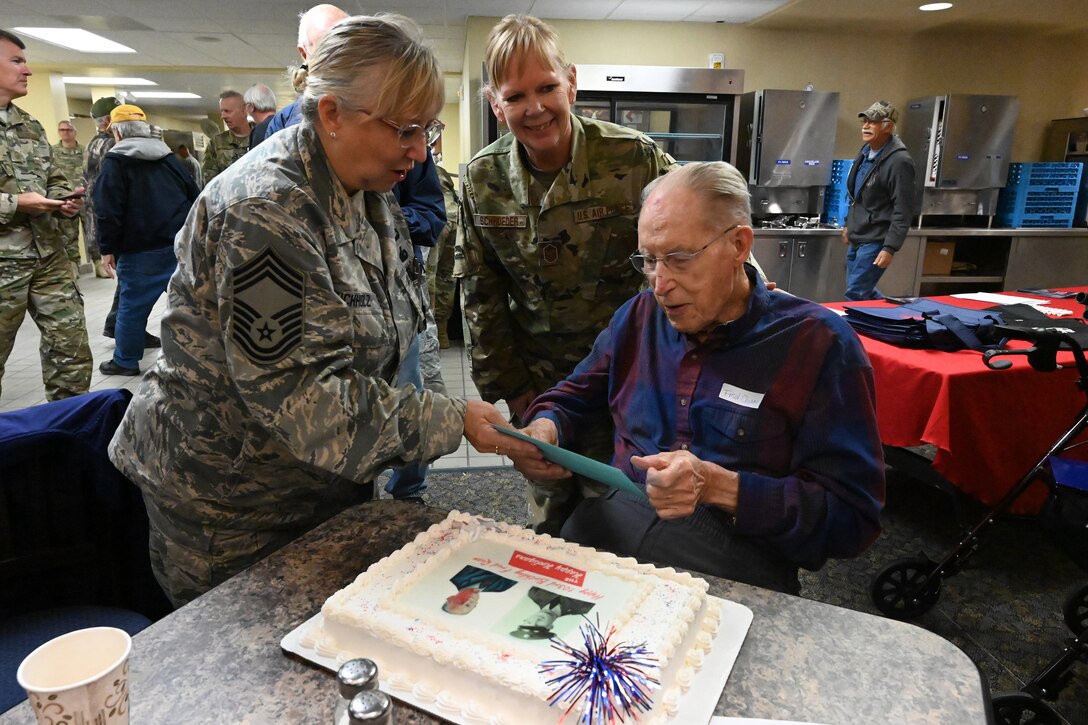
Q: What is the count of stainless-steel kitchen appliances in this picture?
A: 3